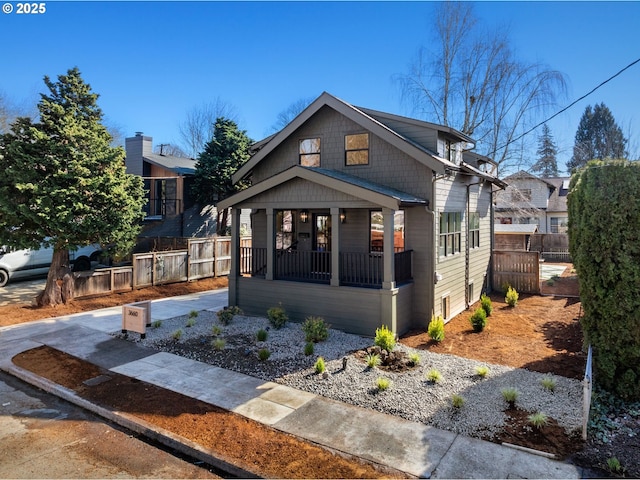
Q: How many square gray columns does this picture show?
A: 4